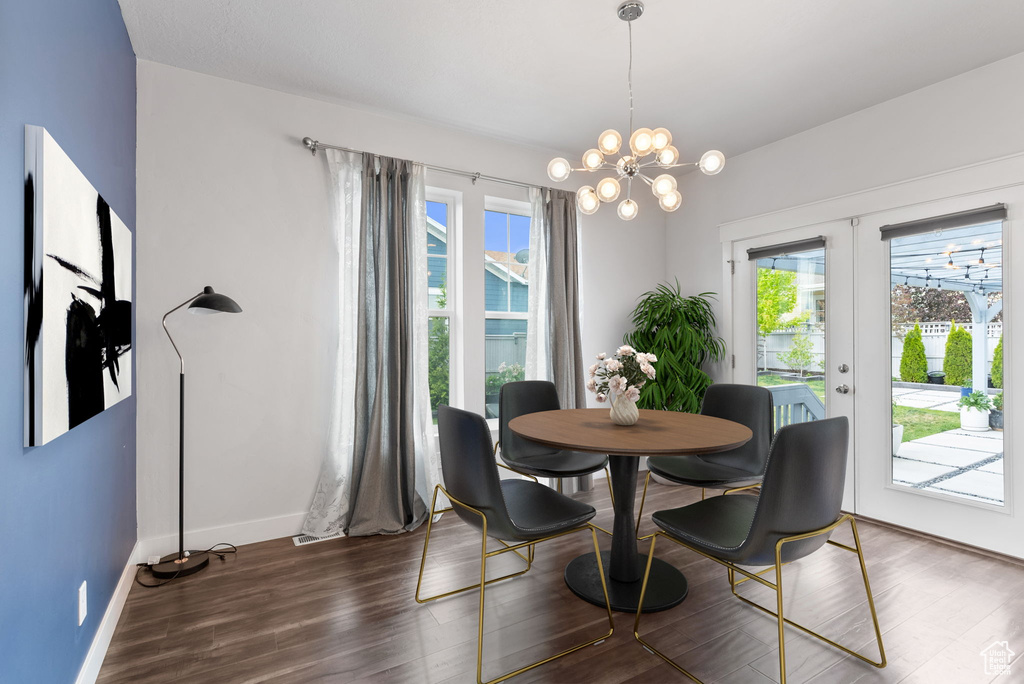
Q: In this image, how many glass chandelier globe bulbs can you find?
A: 13